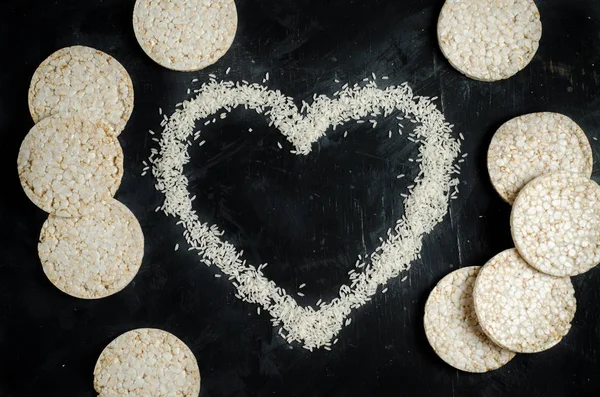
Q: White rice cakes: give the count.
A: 10